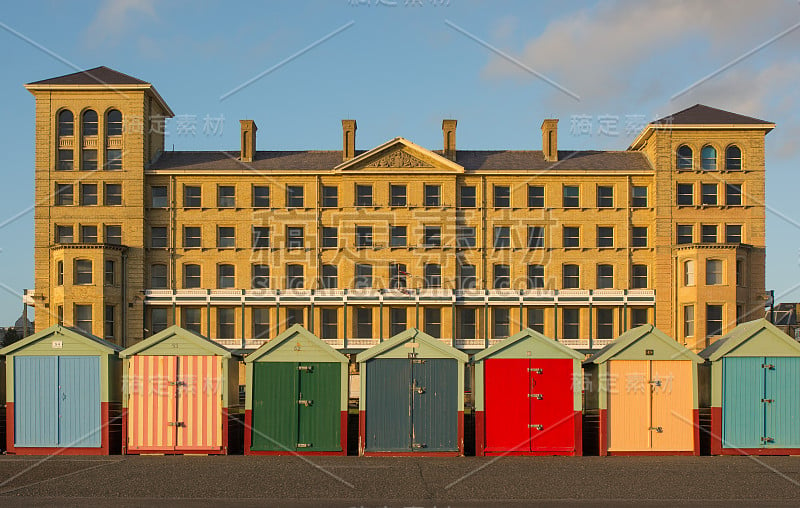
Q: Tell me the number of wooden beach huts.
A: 7